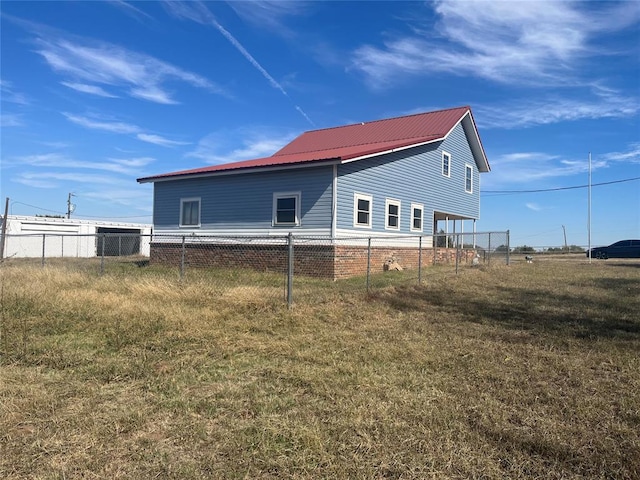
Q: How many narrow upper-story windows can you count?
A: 2